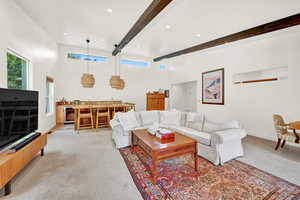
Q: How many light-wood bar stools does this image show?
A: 3